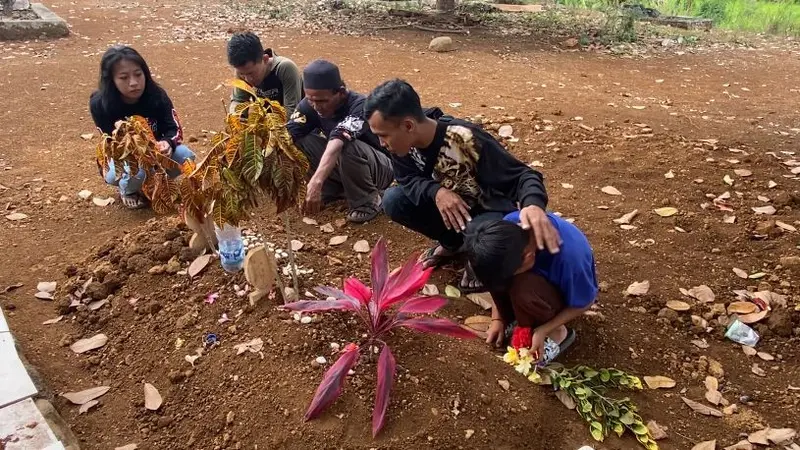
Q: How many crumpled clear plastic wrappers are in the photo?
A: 1